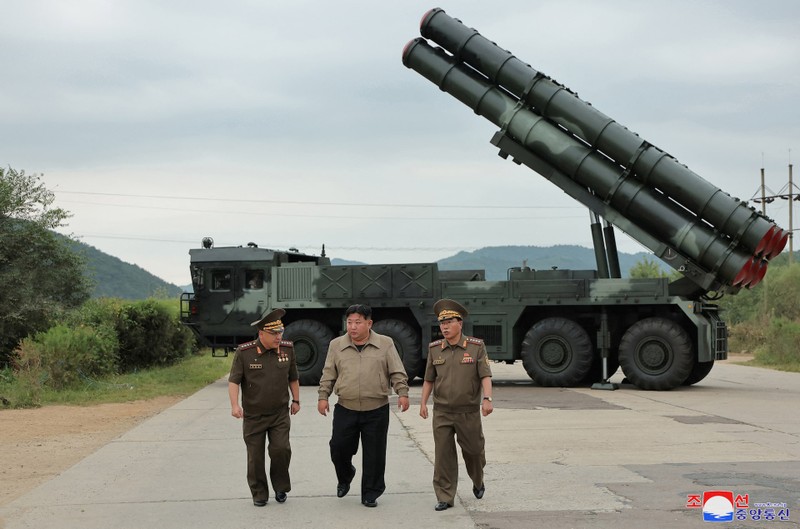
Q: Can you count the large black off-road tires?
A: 4